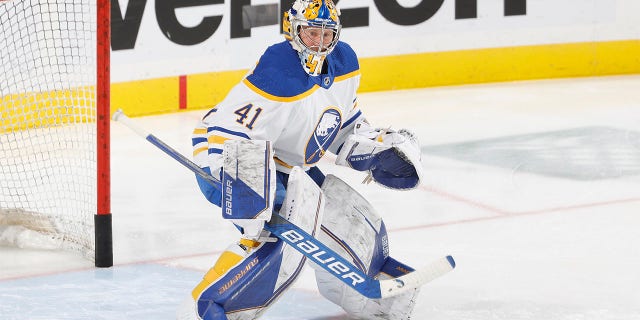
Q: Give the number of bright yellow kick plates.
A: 1